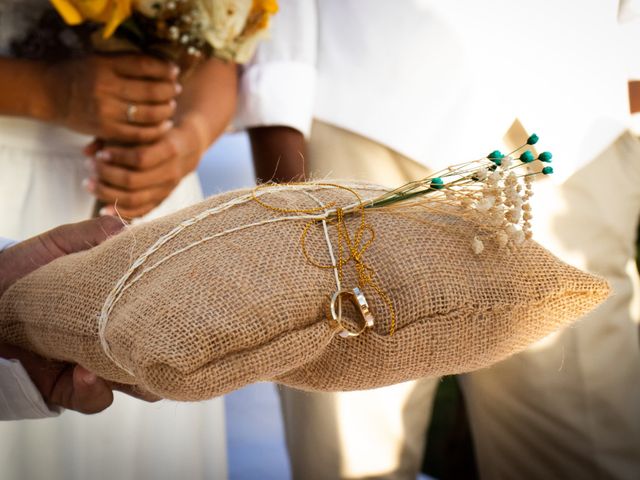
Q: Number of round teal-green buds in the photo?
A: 6